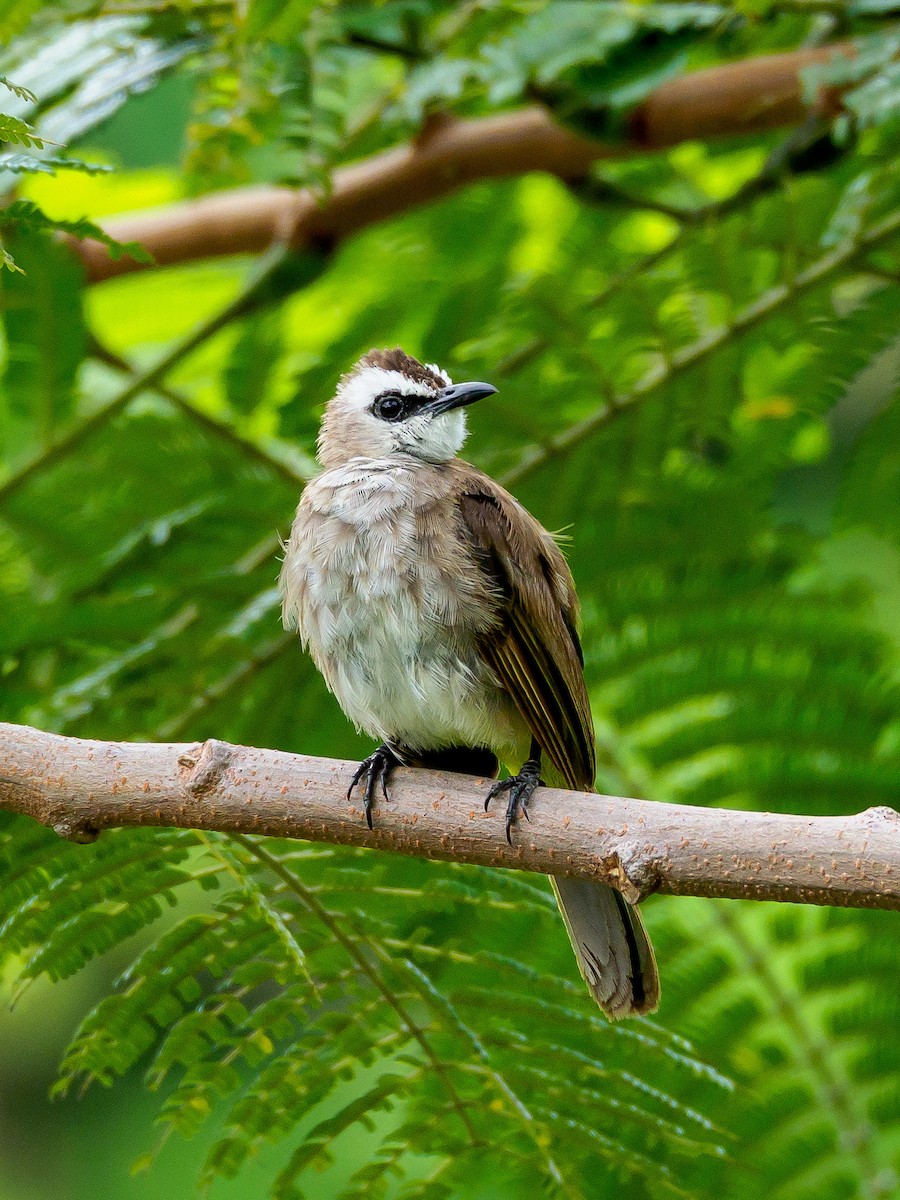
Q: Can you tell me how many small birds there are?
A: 1